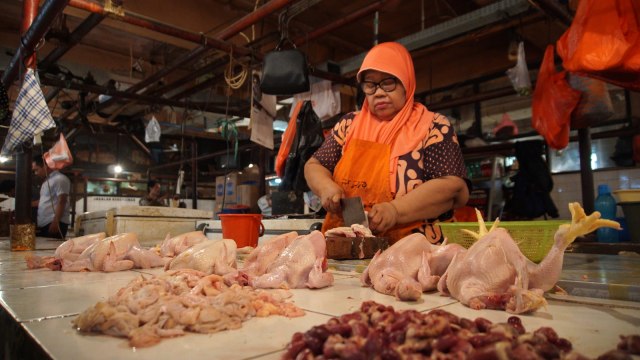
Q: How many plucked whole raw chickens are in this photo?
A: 8